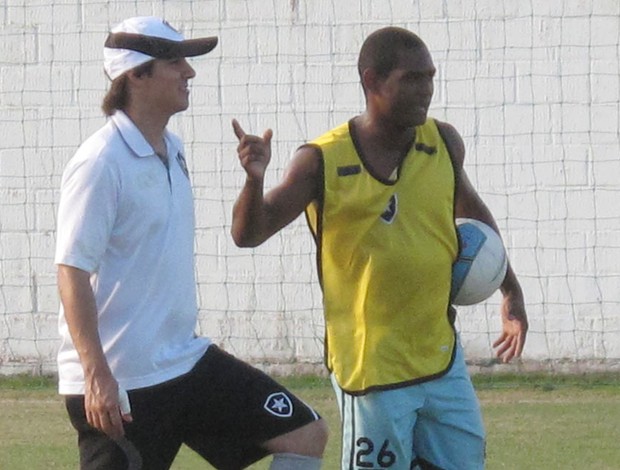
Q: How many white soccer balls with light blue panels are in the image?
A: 1